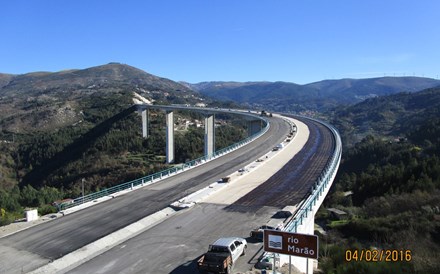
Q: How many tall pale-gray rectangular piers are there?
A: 3